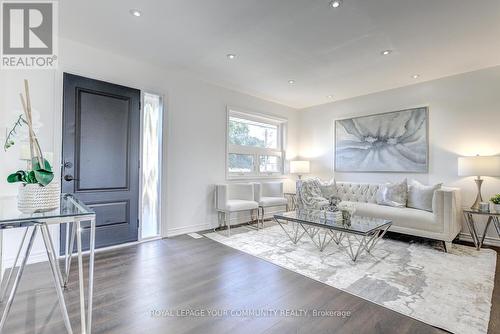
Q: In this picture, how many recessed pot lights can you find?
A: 7